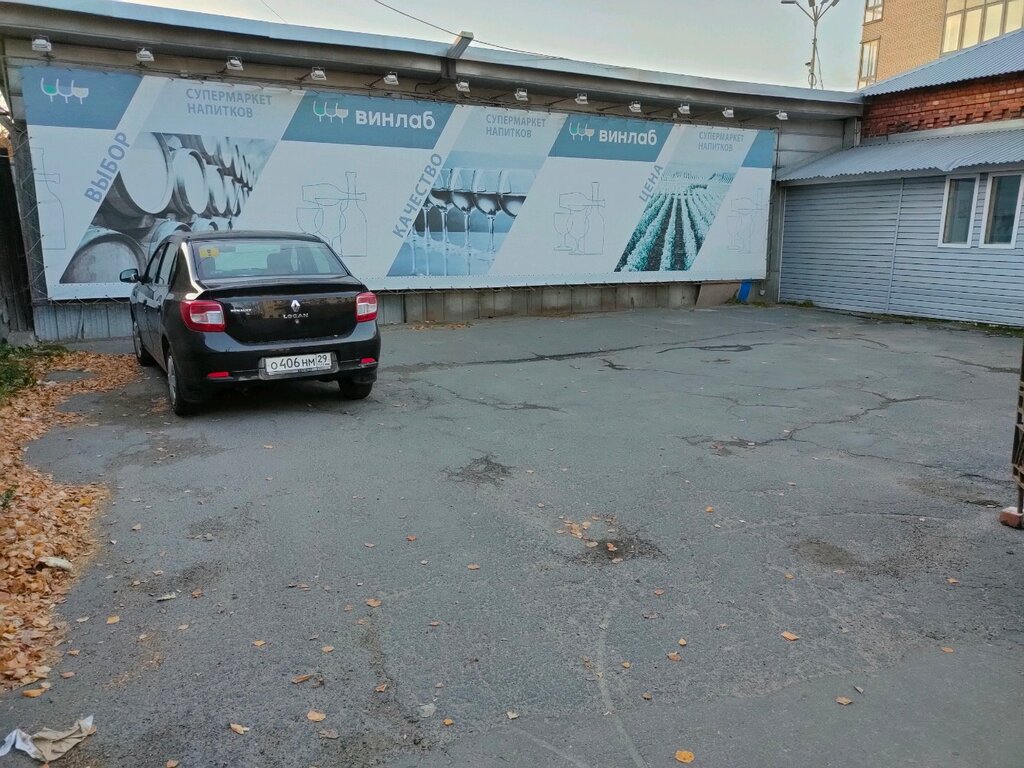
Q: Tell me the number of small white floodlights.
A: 12